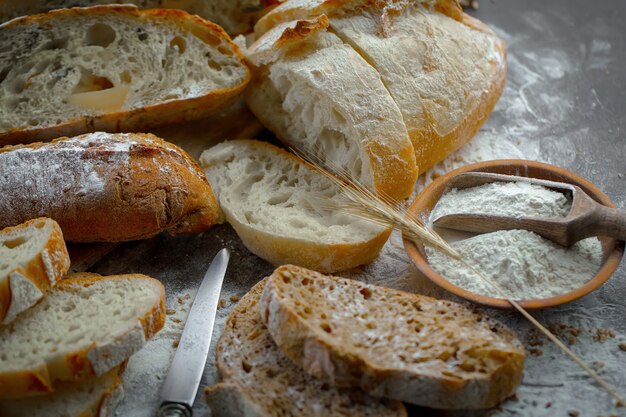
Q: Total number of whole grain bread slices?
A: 2